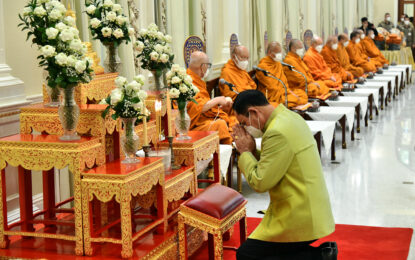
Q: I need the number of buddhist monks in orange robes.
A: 10